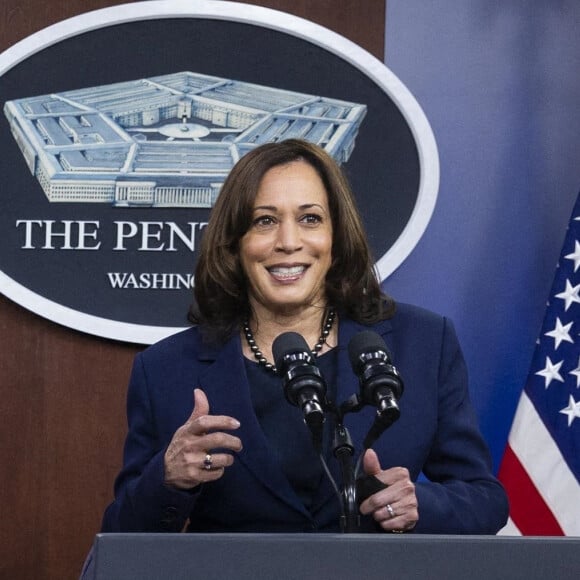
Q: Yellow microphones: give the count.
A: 0